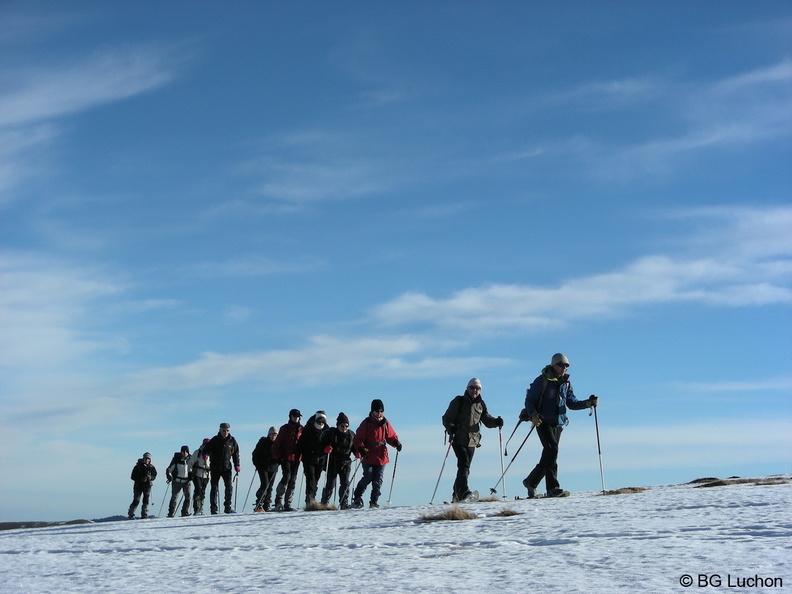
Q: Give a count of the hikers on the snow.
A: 11